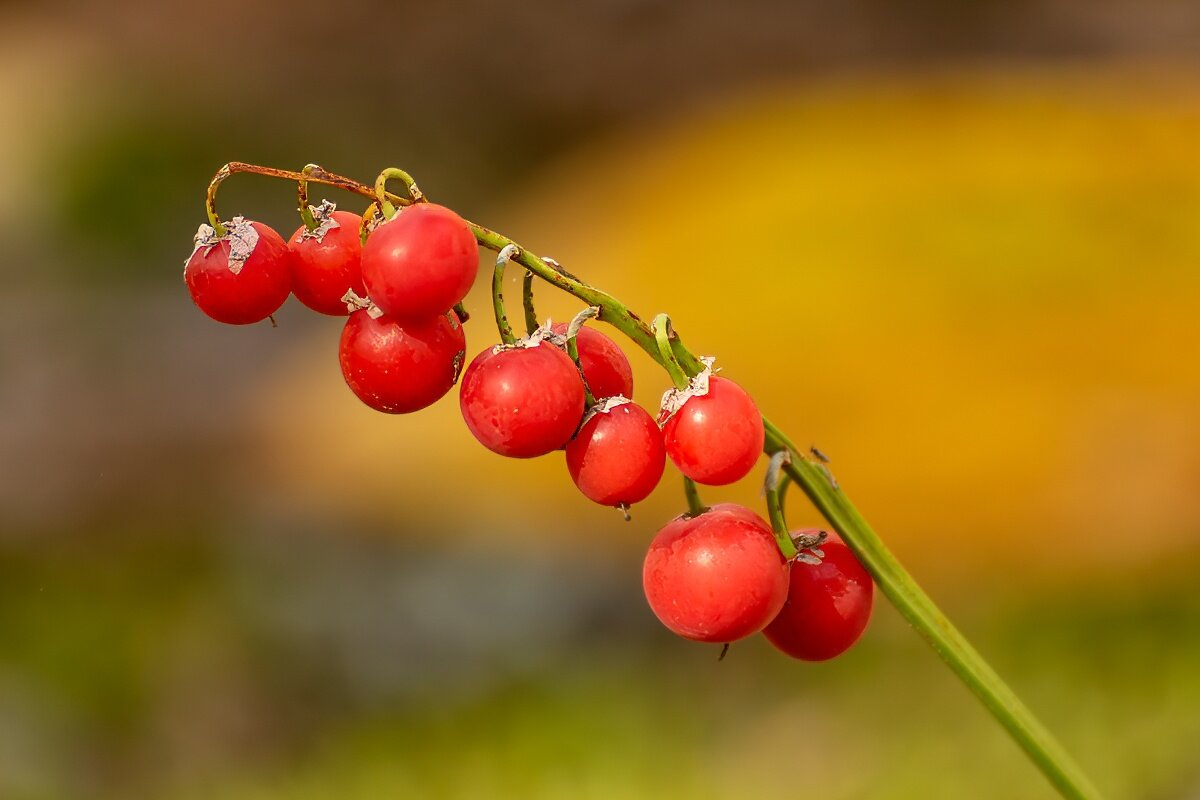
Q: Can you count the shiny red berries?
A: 10